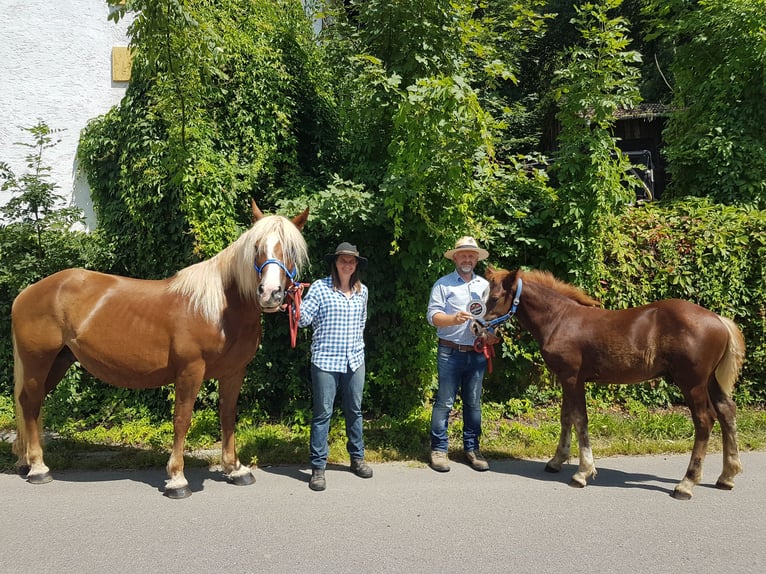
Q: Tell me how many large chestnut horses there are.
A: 1